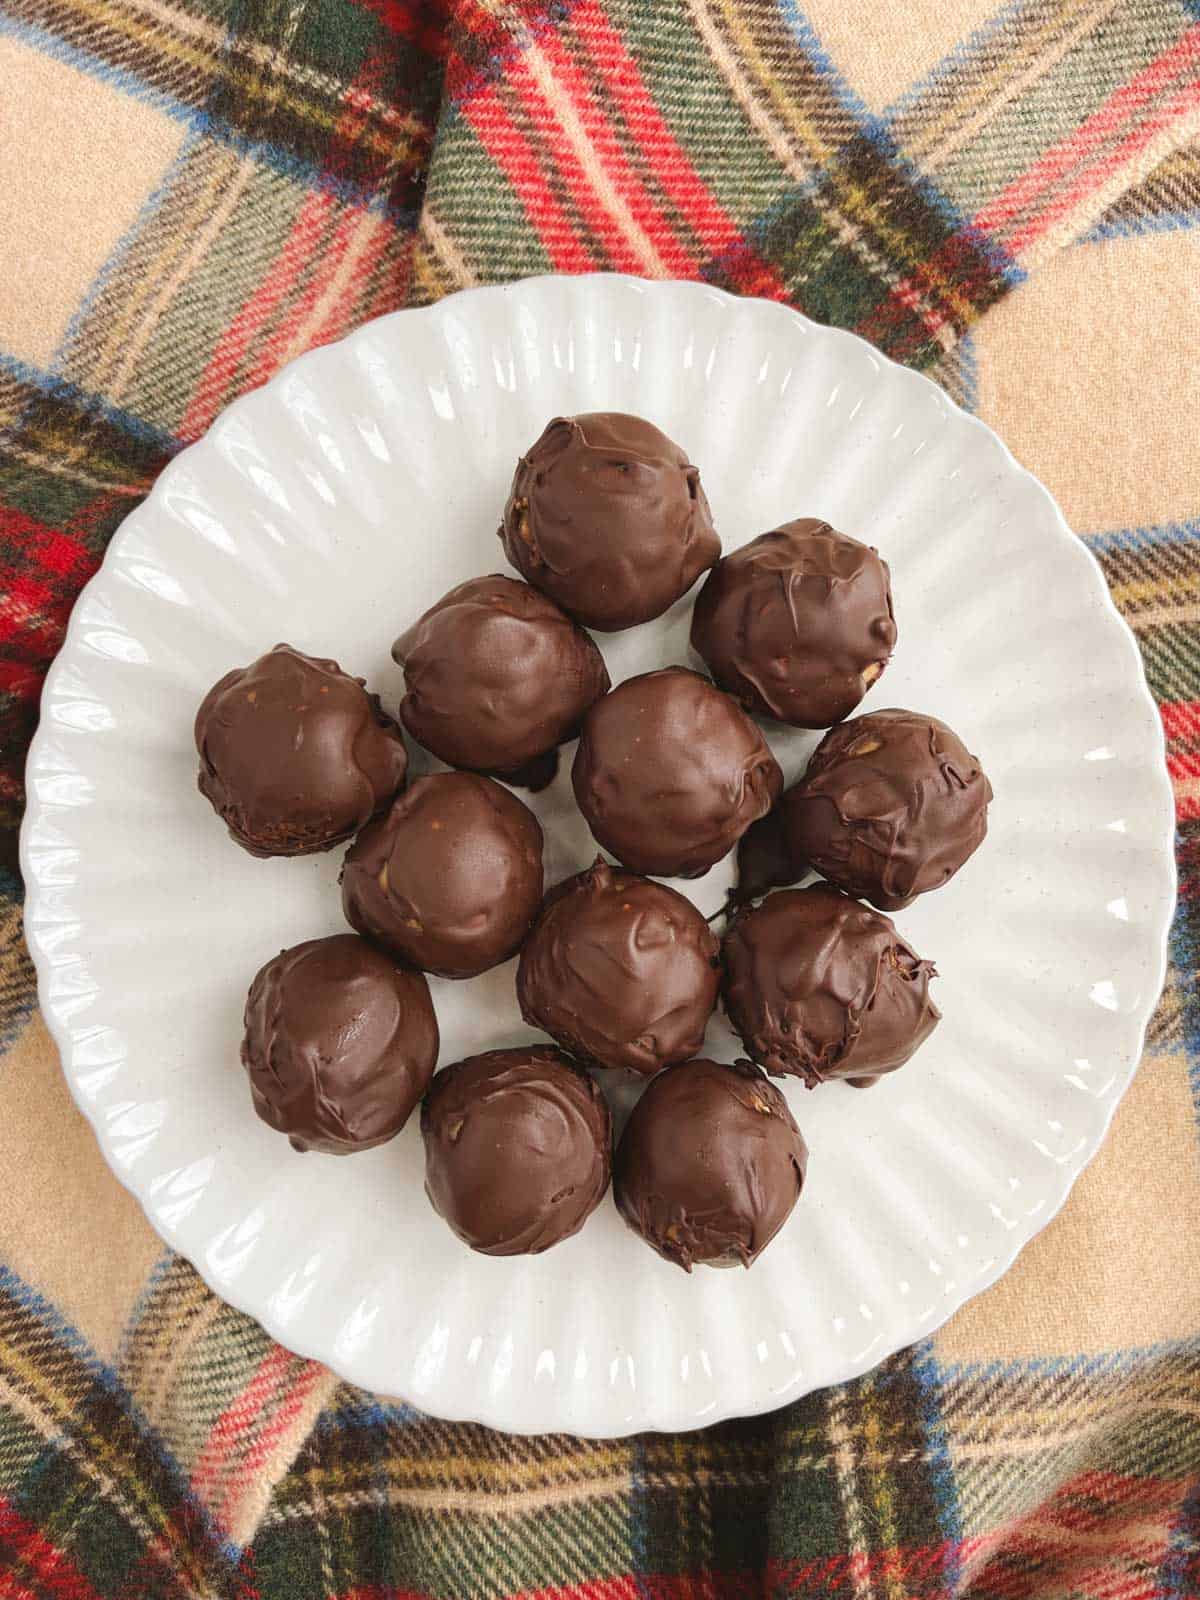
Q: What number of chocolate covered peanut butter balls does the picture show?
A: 12